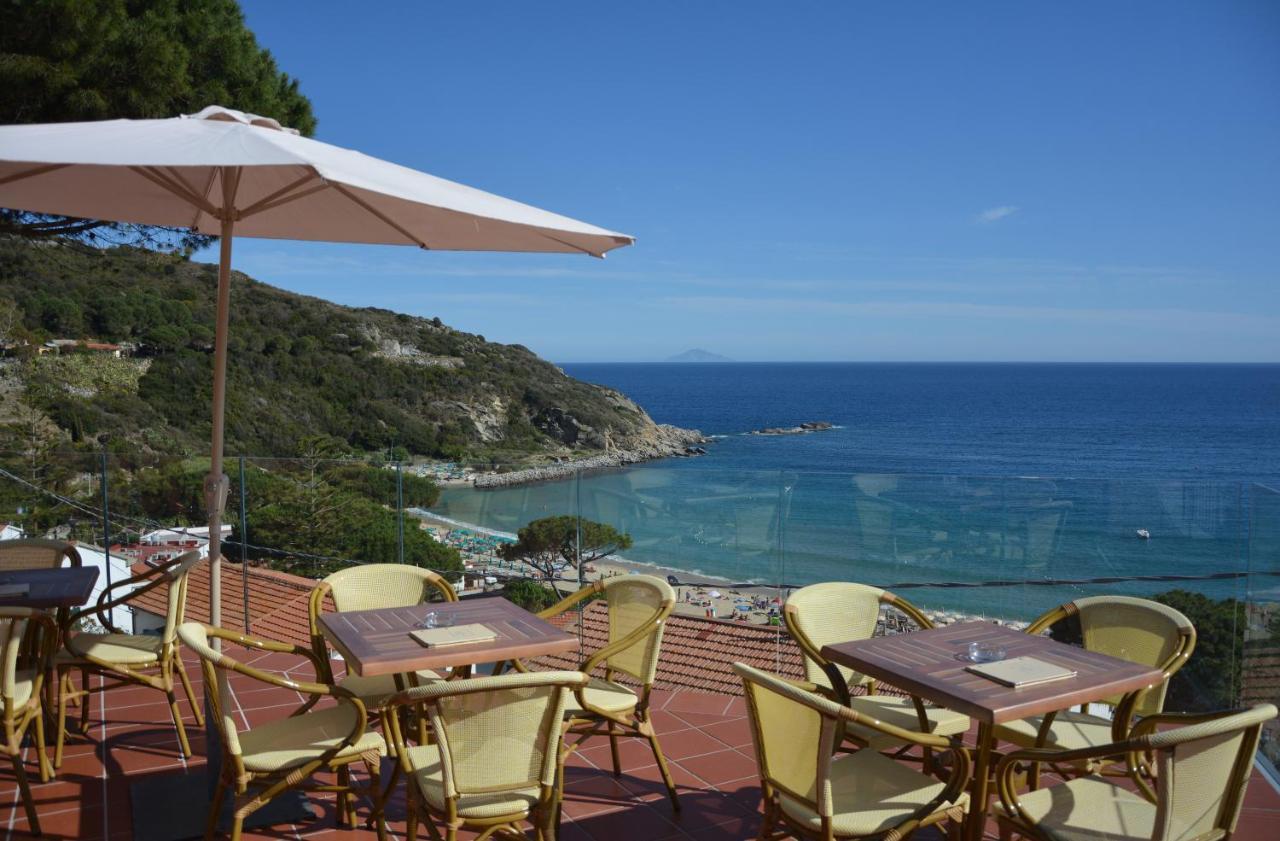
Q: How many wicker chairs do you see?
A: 11